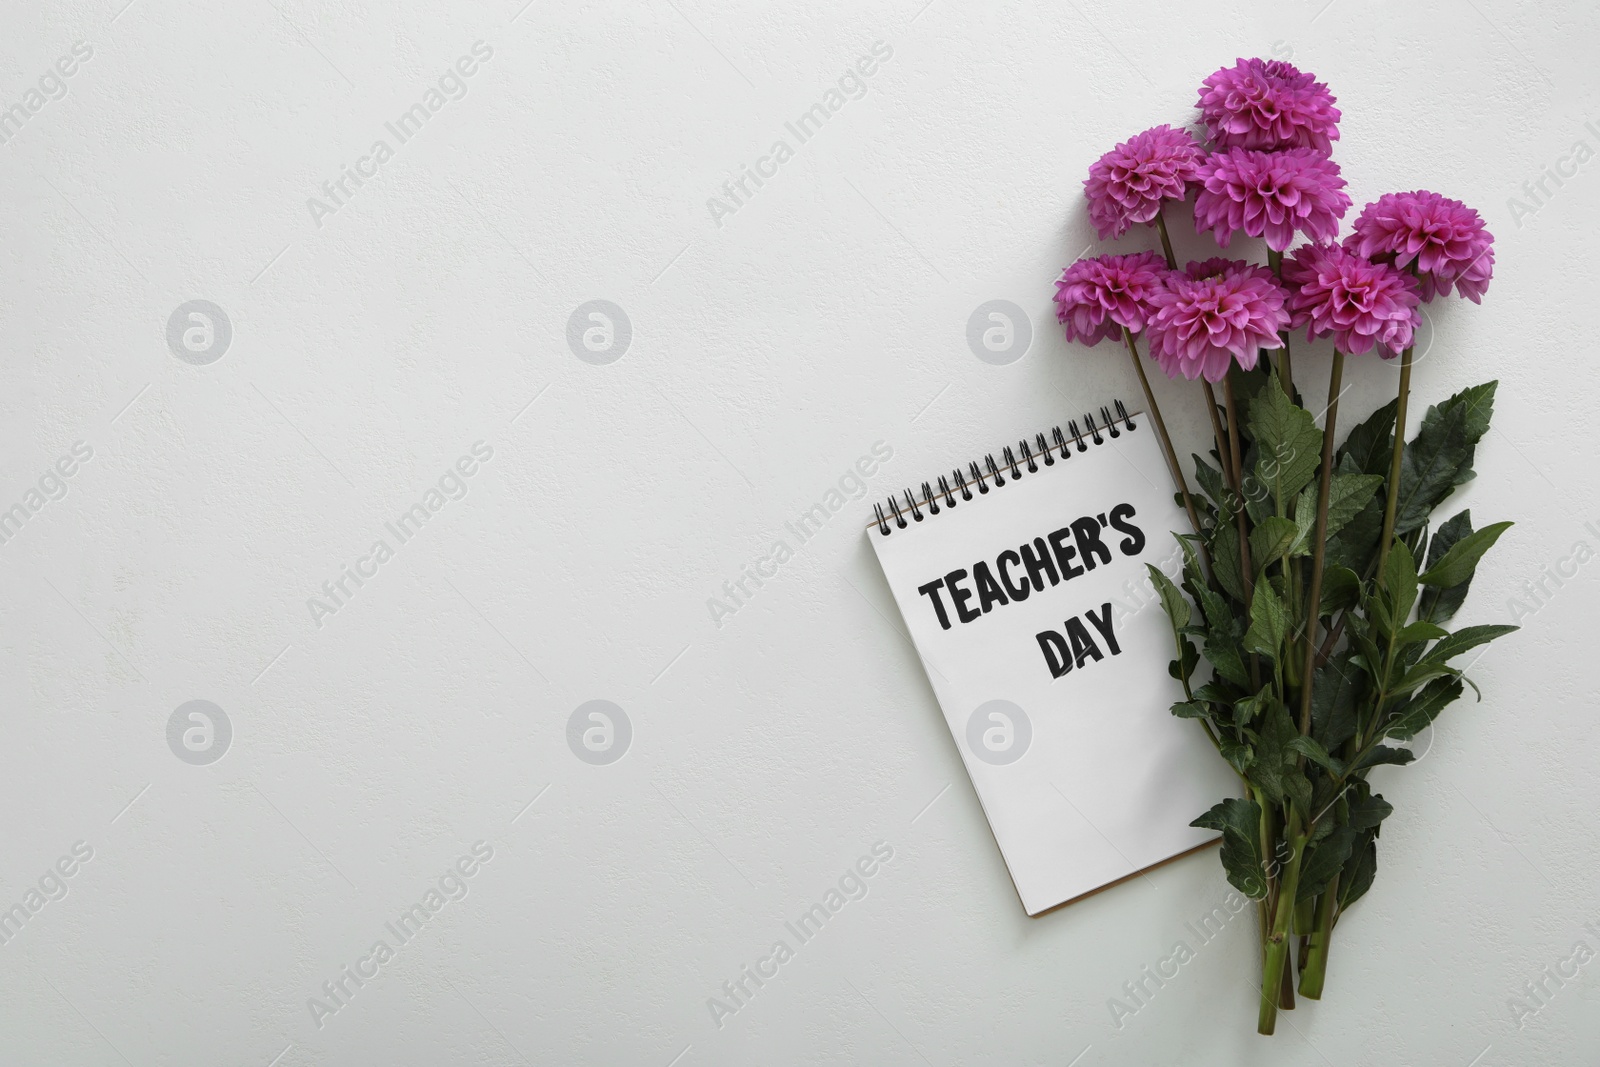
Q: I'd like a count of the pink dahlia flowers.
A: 7